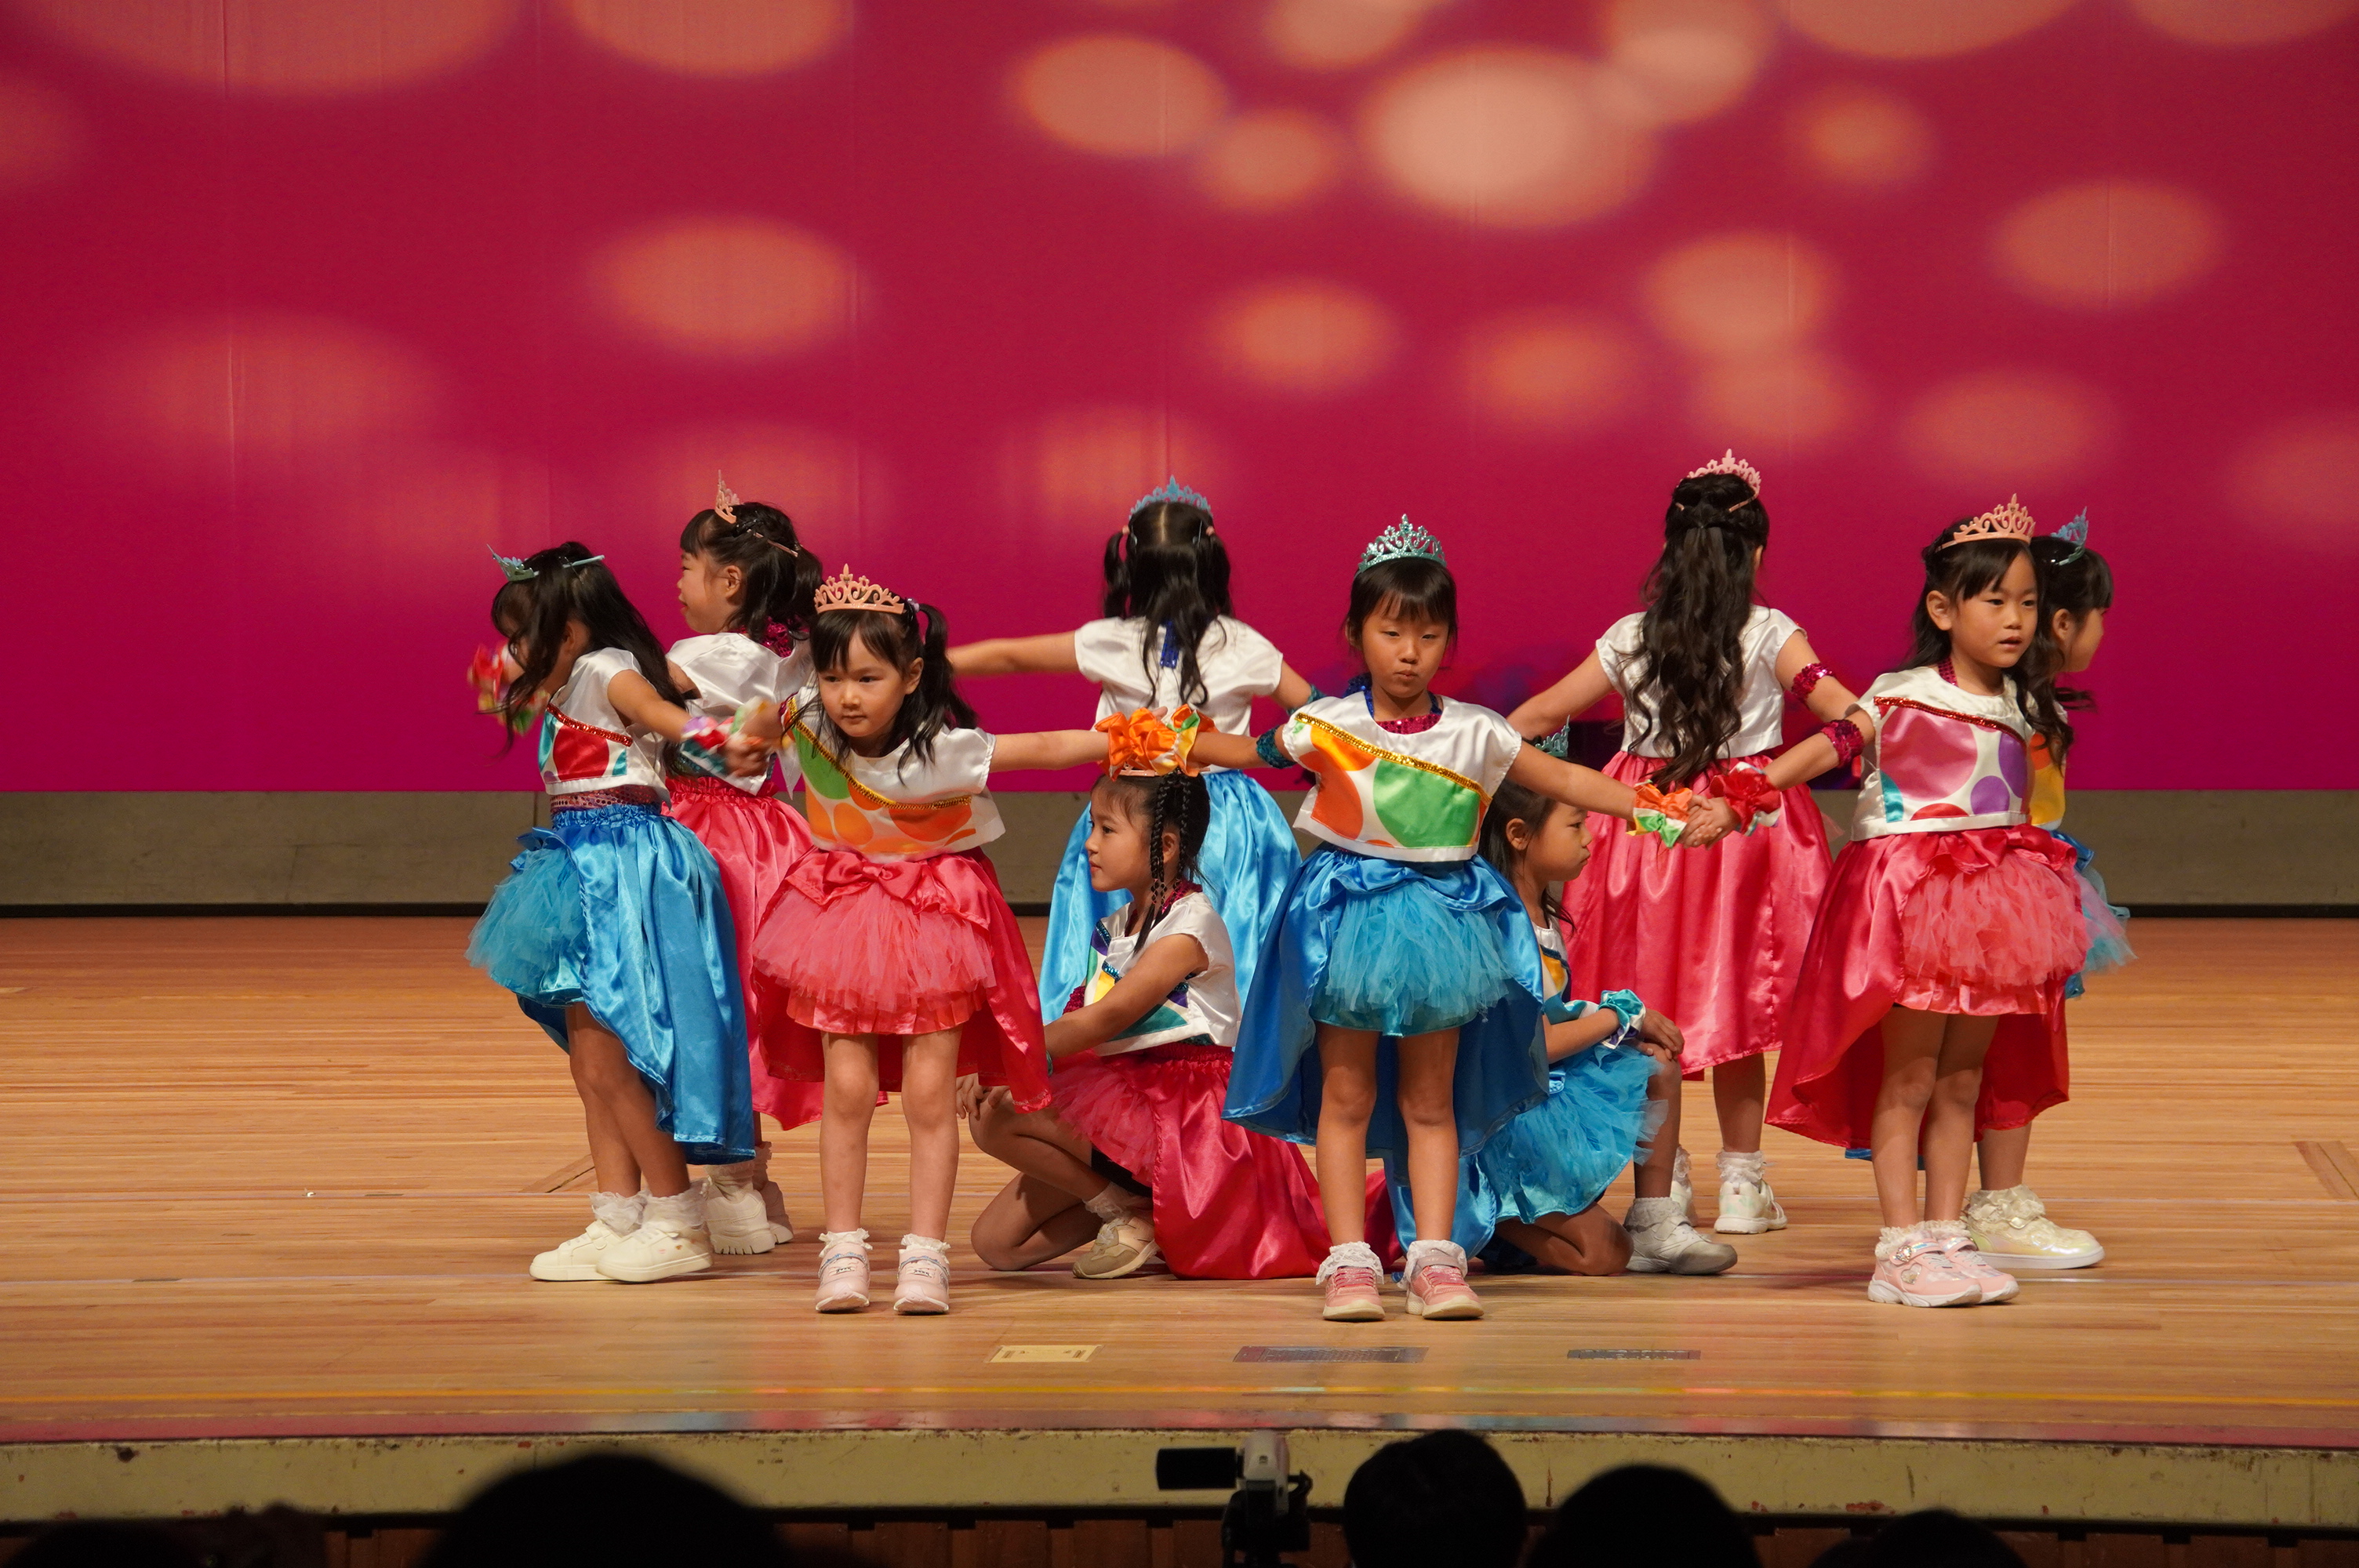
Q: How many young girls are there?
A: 10